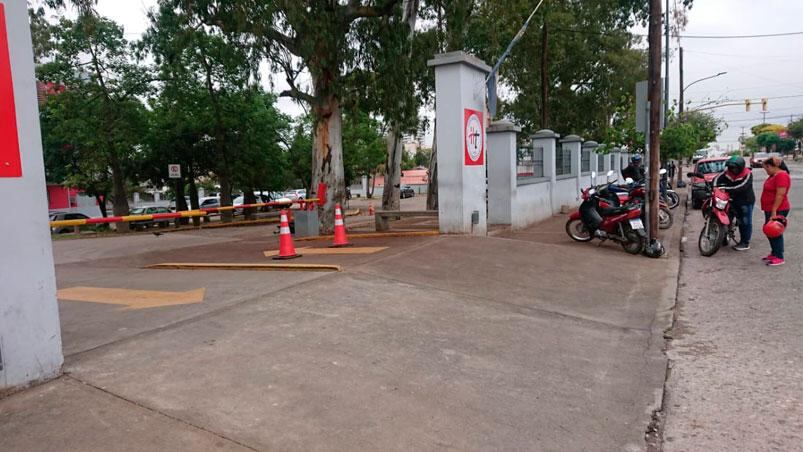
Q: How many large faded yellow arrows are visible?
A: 2